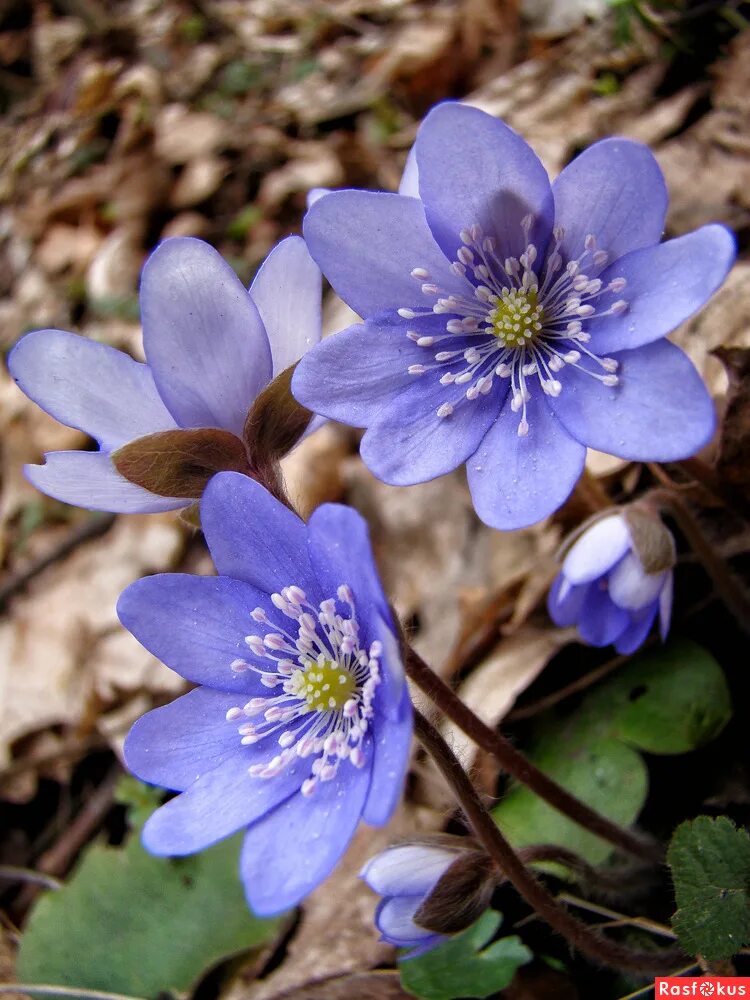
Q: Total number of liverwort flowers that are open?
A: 3